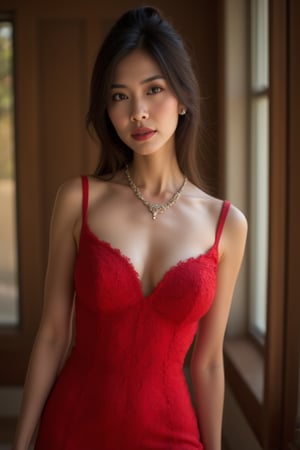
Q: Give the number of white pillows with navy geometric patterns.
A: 0